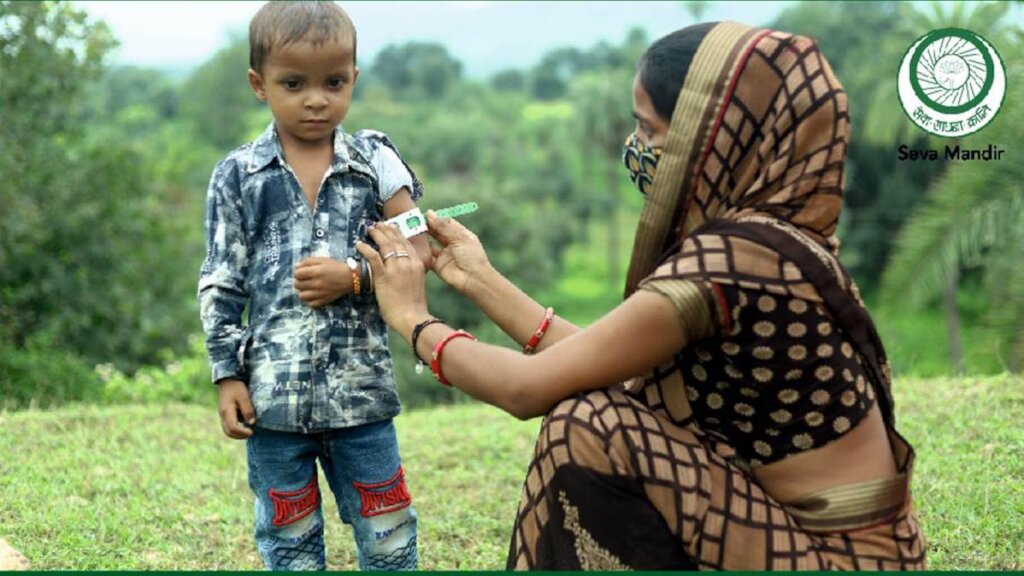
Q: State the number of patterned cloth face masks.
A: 1